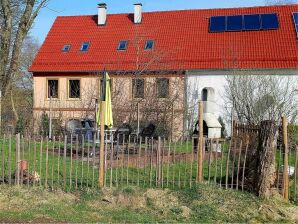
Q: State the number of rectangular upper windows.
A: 4